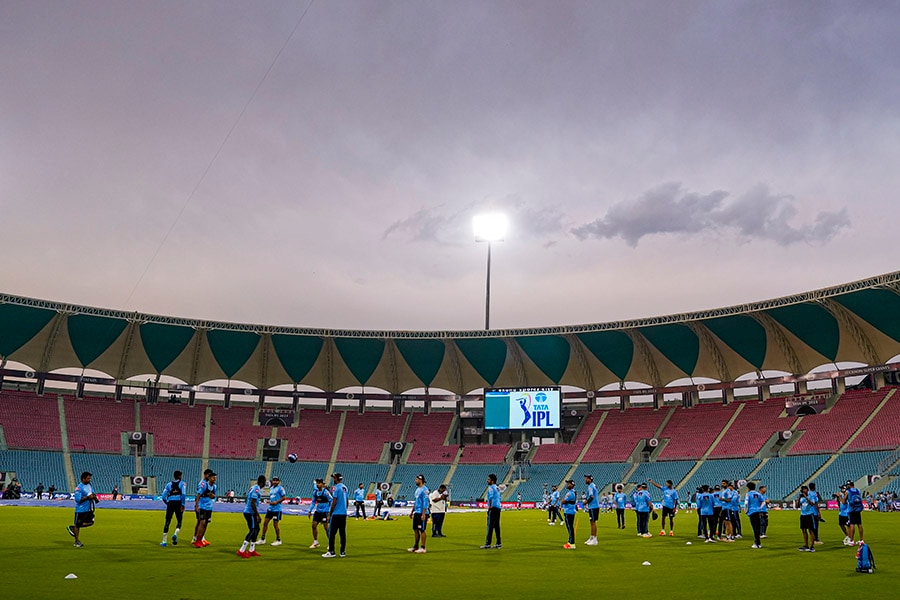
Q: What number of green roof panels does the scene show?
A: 14